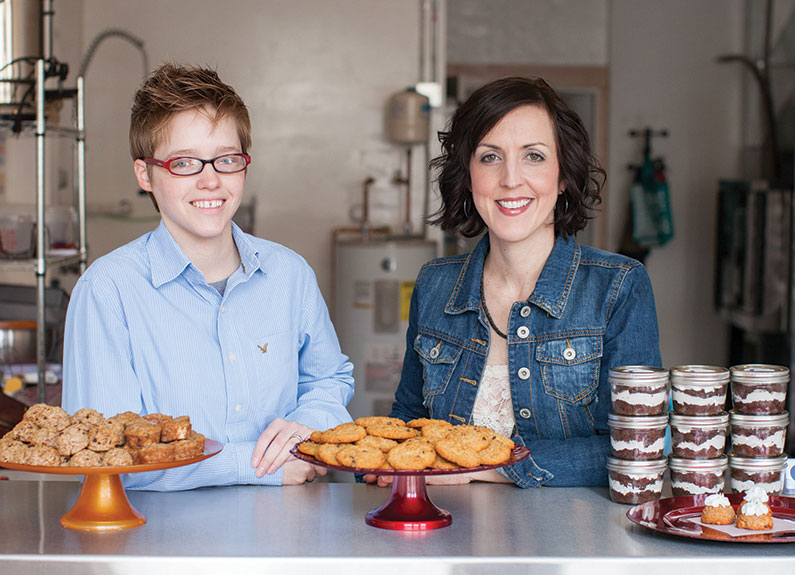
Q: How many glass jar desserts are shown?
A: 9